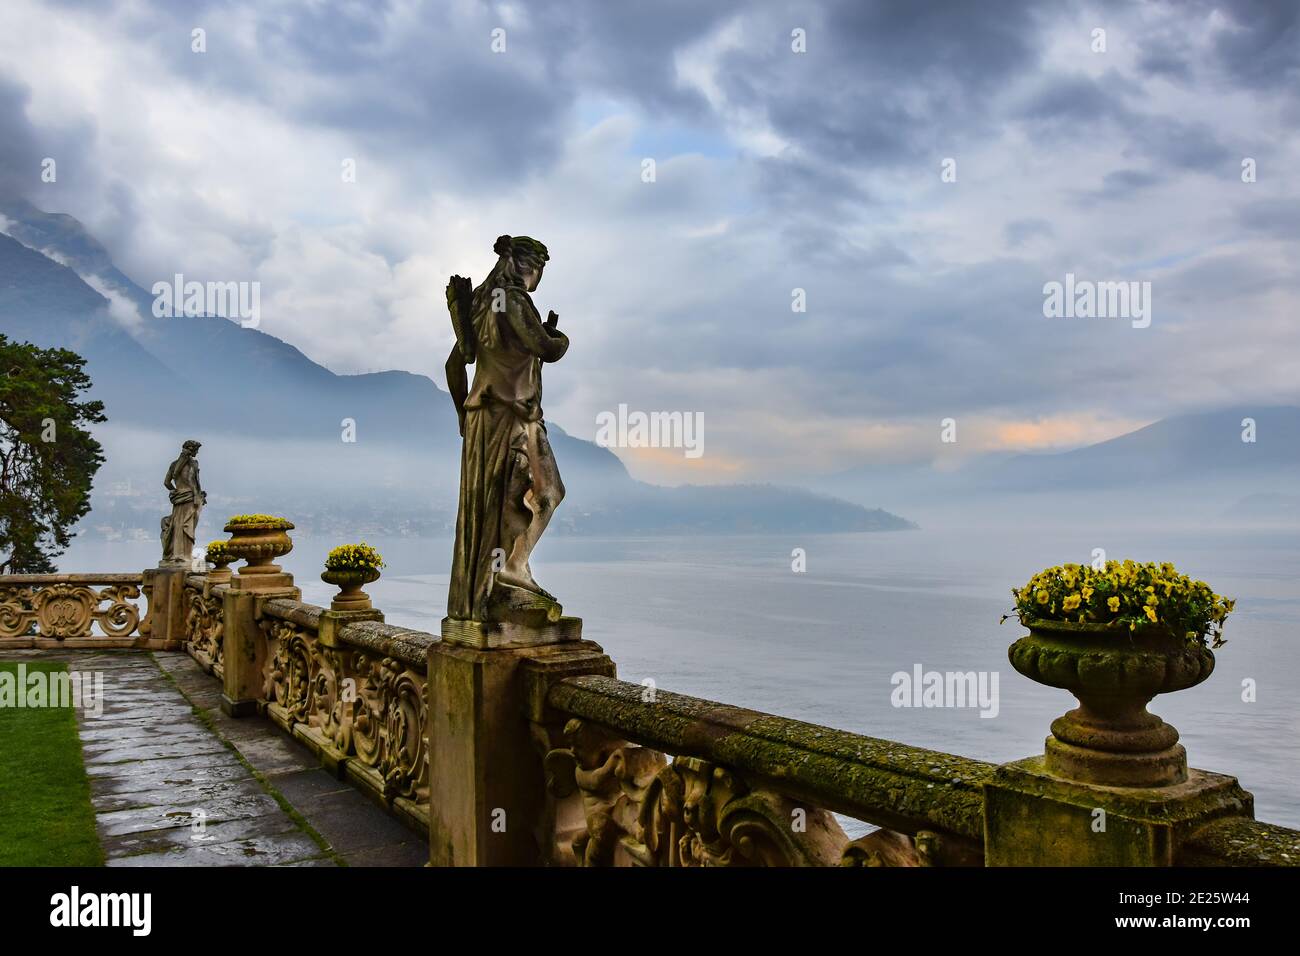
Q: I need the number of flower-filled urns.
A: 4